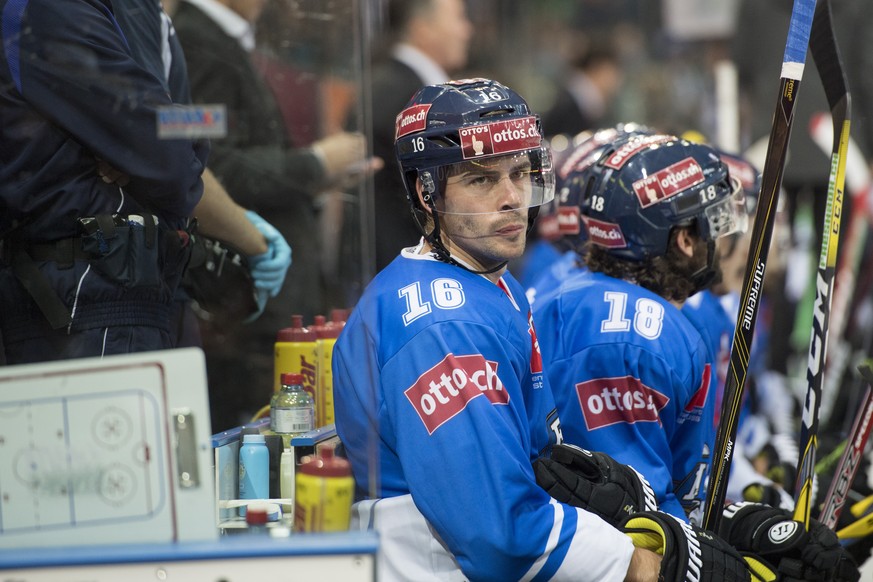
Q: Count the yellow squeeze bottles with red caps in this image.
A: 4